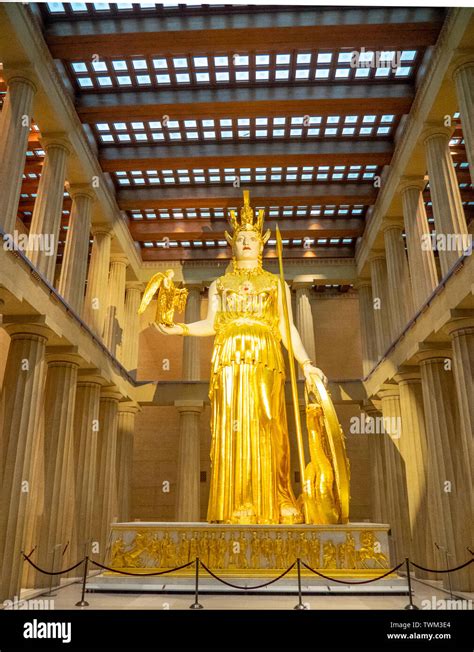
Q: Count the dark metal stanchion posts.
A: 4